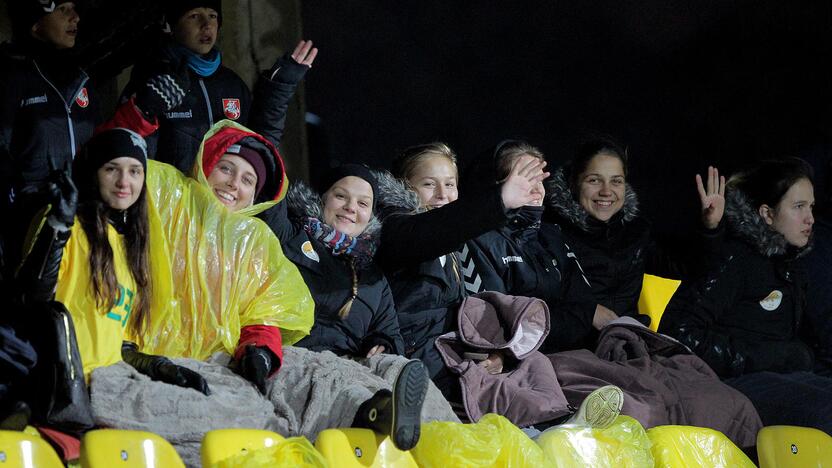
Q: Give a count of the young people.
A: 9